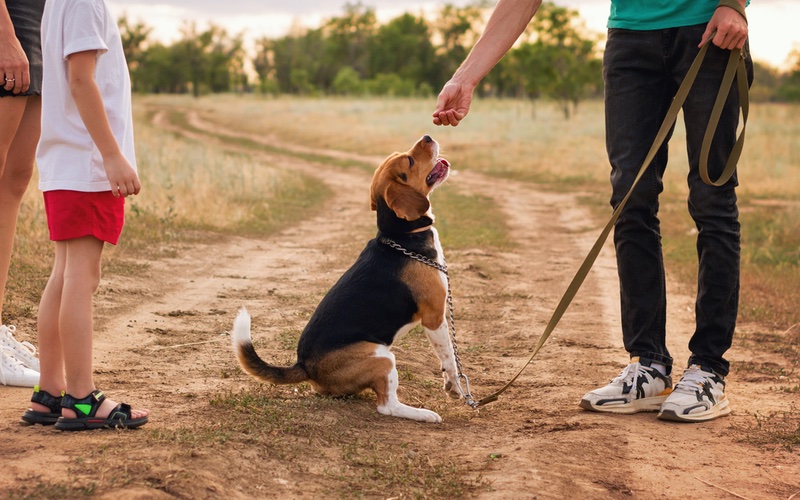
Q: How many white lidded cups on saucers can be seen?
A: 0